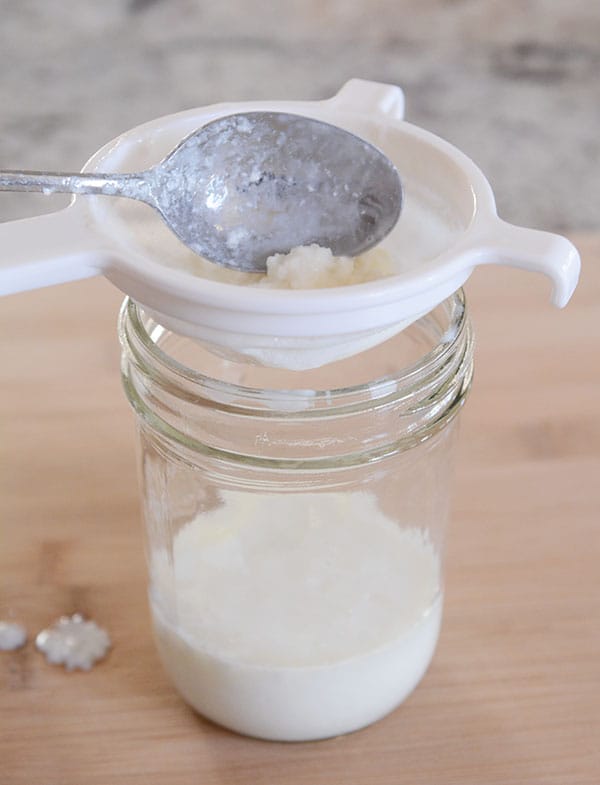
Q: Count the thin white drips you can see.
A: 0